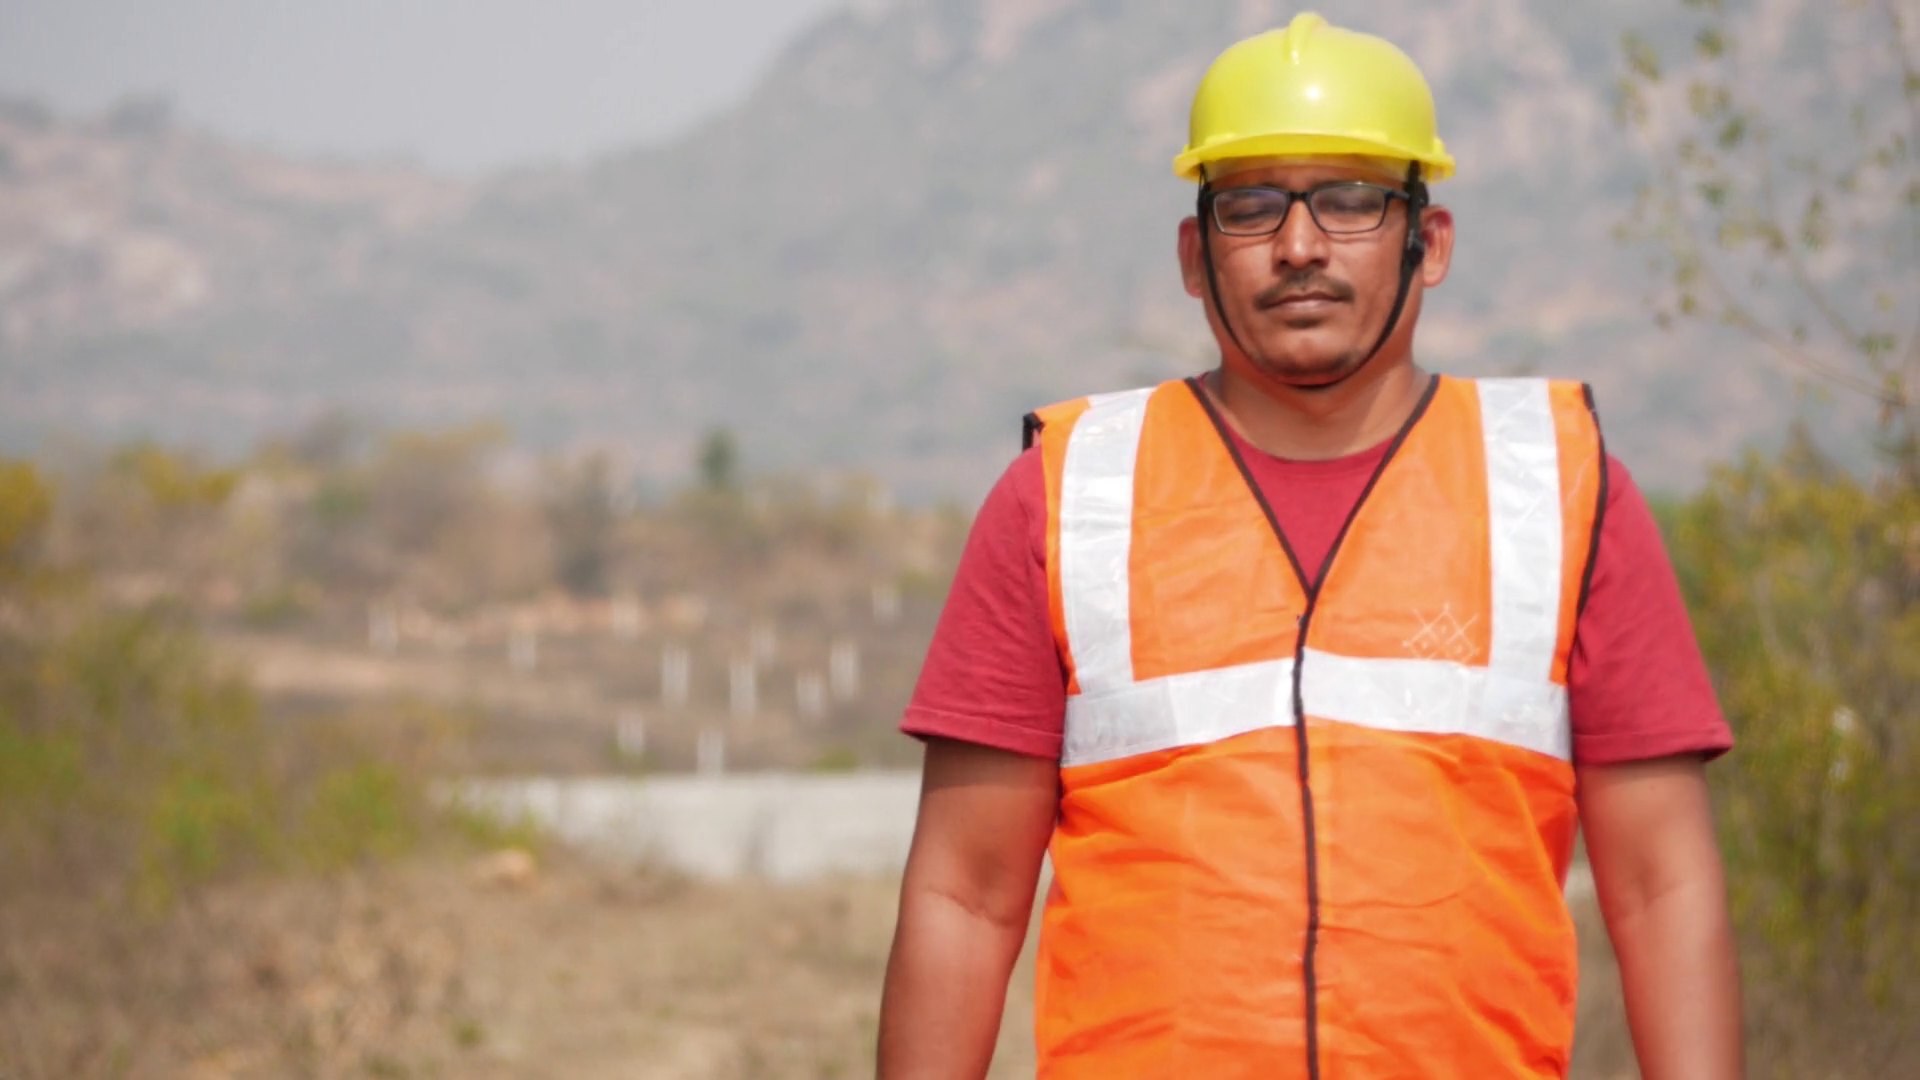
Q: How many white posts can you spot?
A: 11